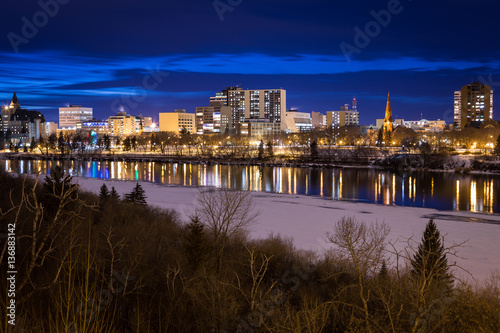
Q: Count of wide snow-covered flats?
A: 1